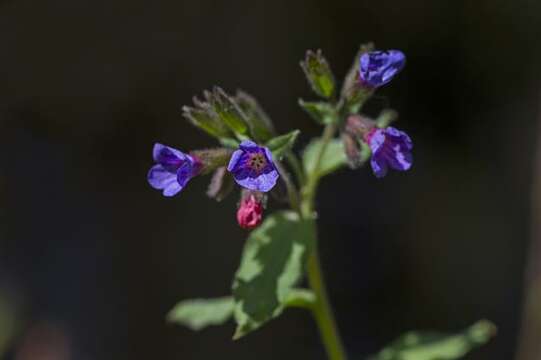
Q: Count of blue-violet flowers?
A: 4